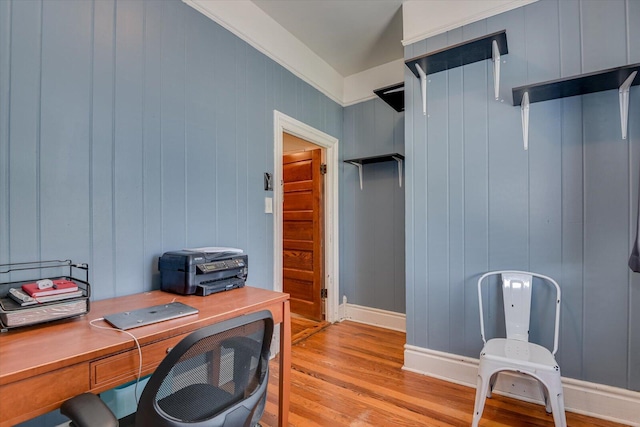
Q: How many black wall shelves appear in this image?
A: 4